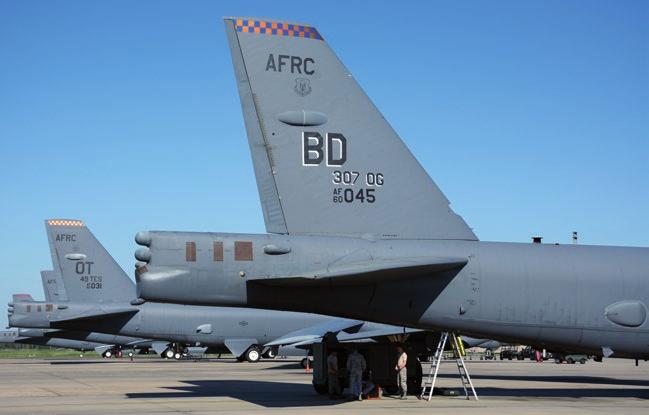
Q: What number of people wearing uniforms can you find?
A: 3